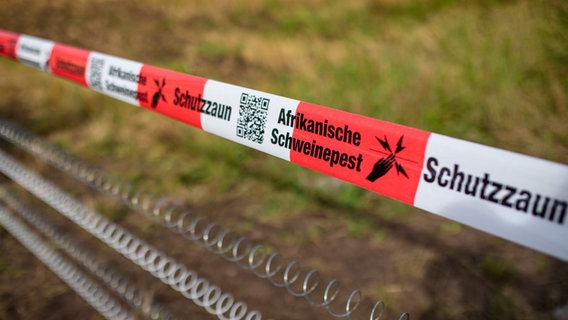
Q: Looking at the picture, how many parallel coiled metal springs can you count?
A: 4